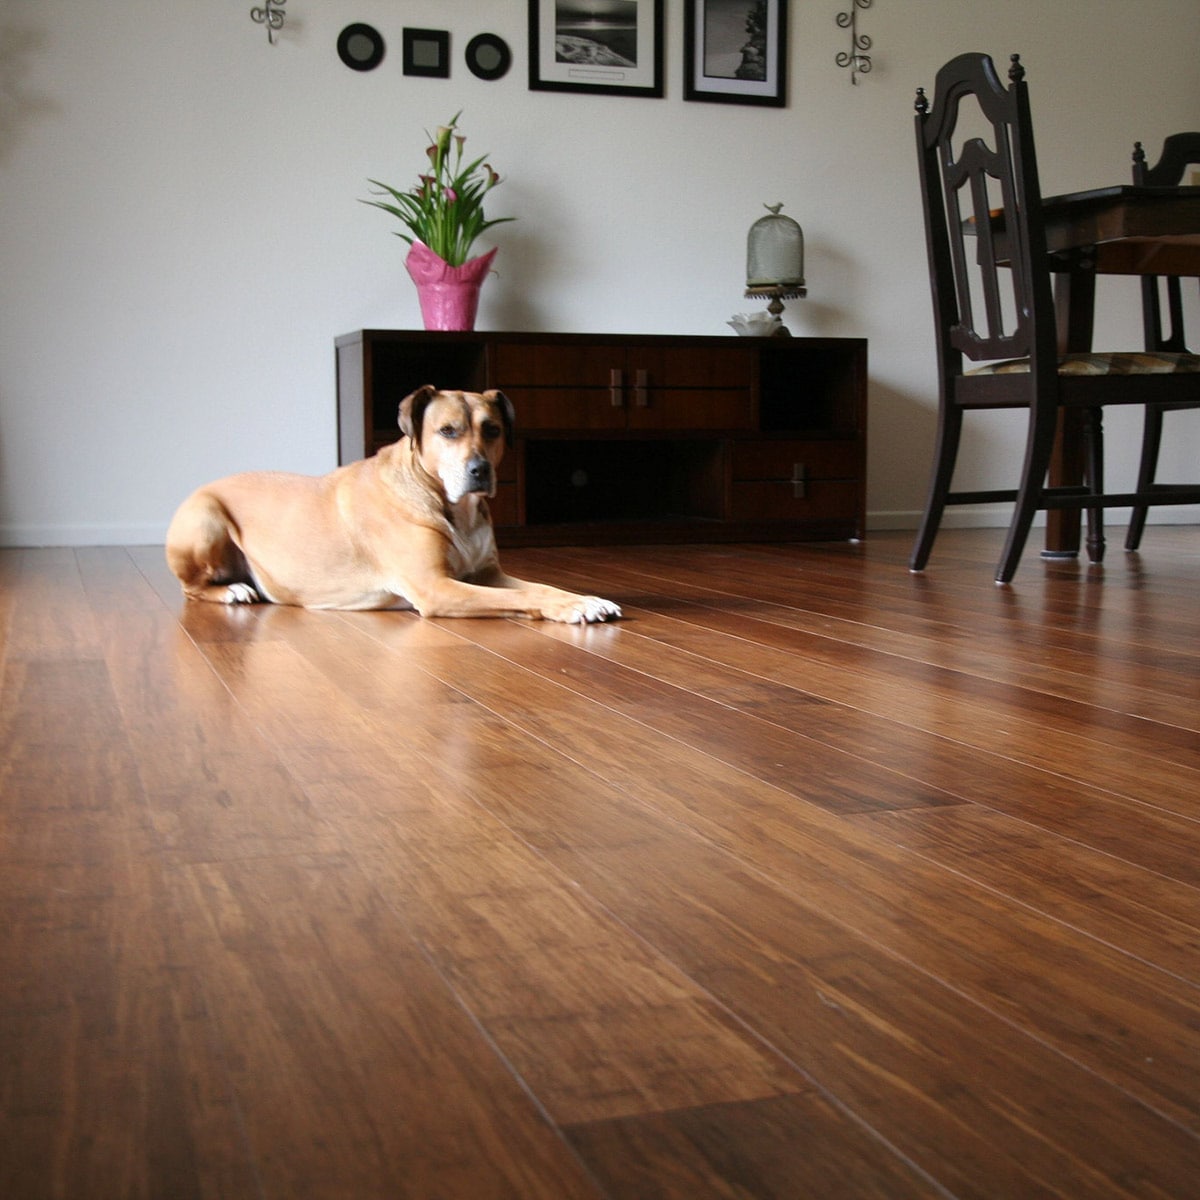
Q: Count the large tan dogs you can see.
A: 1